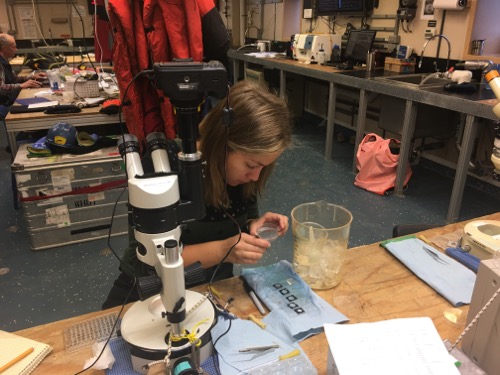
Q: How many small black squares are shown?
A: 5